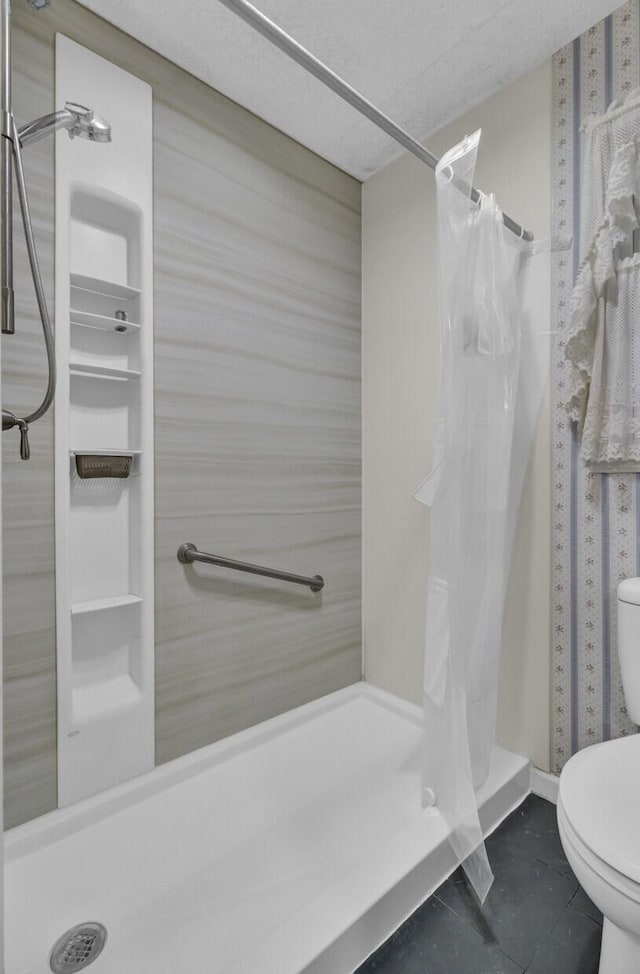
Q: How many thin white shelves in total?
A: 5